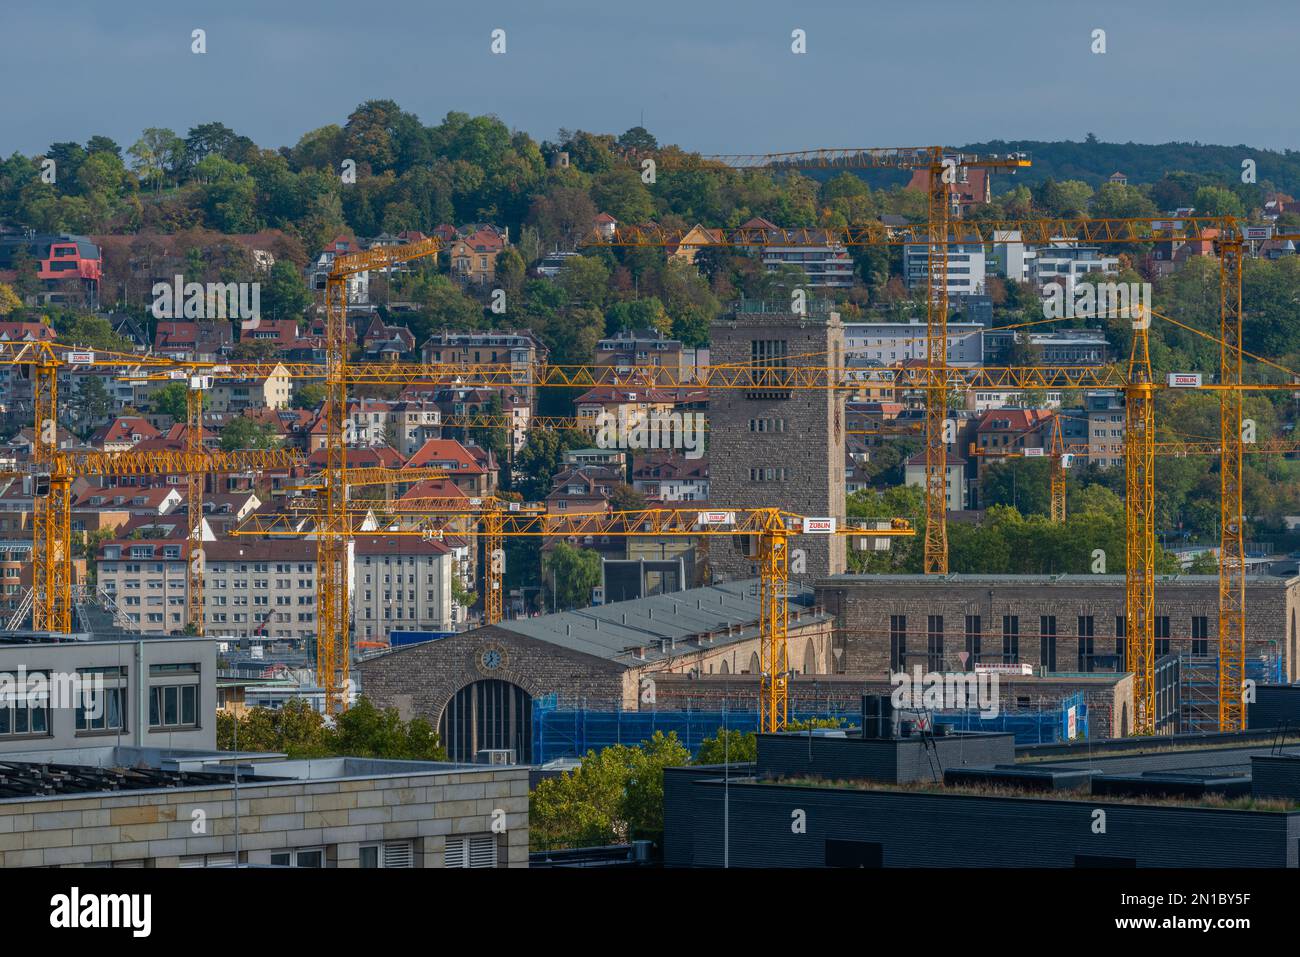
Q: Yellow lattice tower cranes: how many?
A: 11